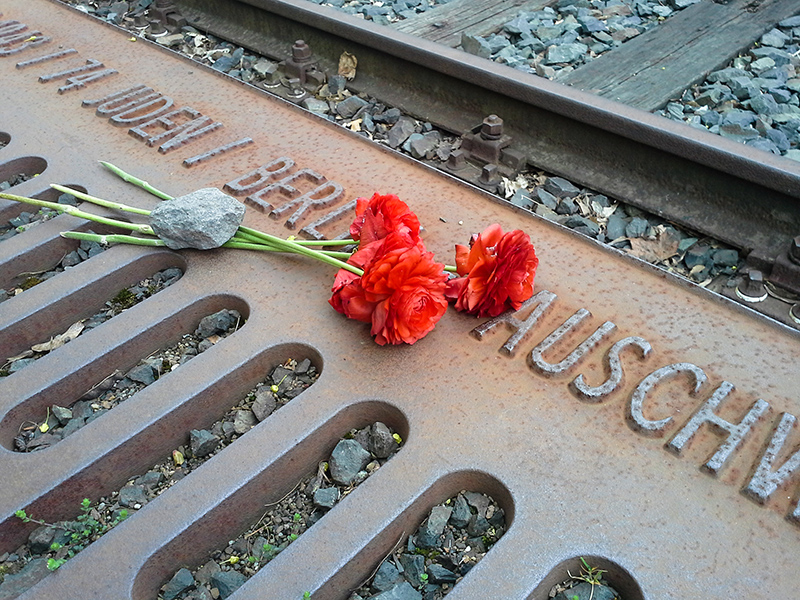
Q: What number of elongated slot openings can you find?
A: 10